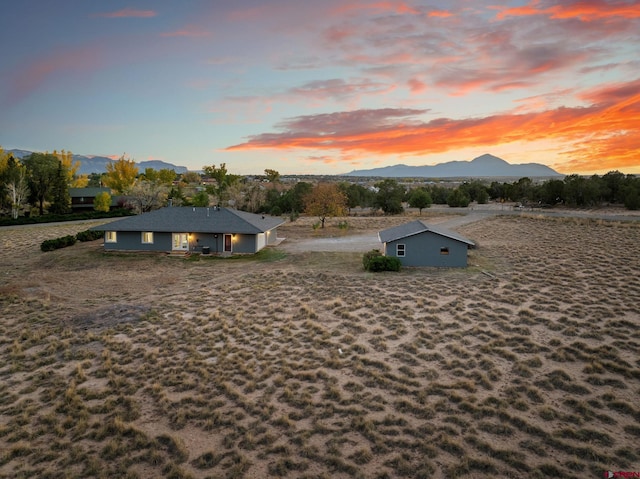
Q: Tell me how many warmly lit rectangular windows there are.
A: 2